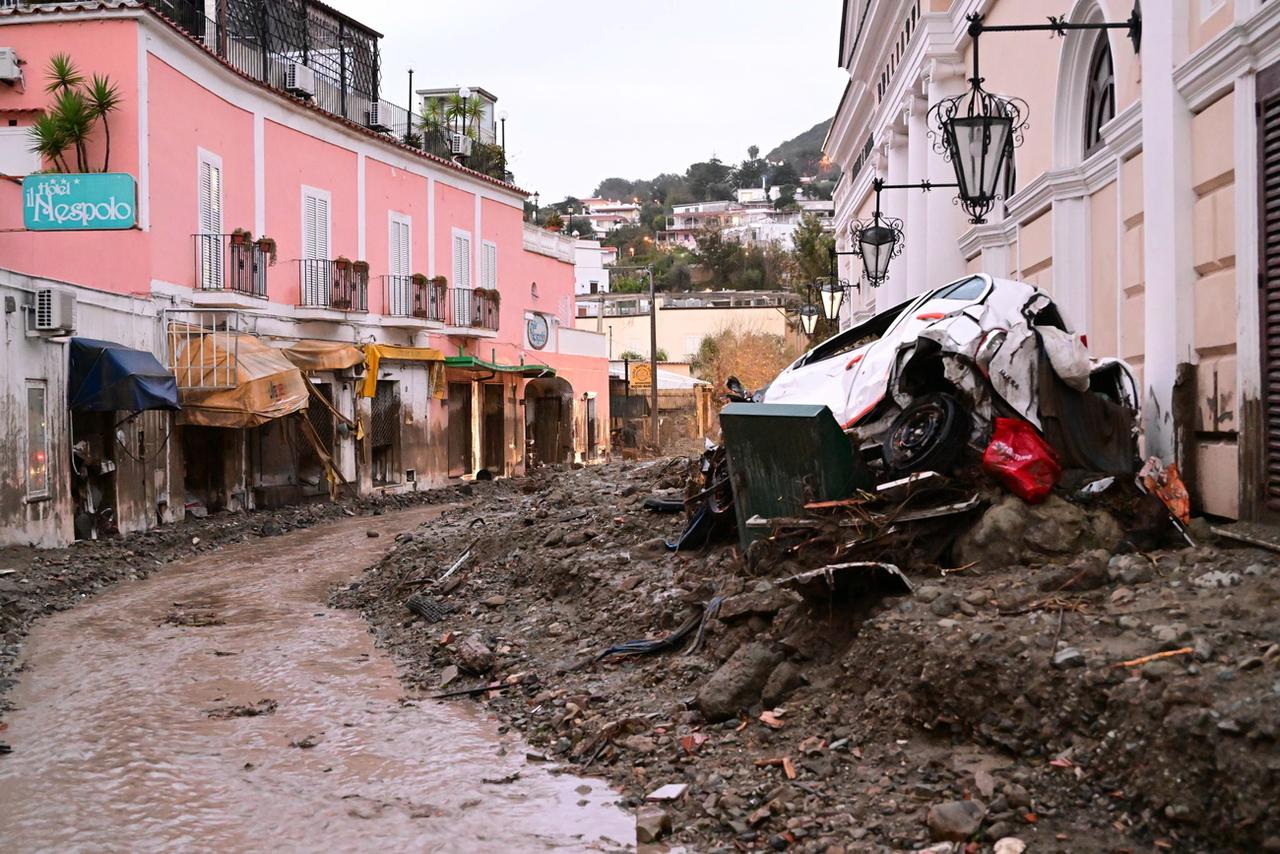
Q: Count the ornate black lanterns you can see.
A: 4